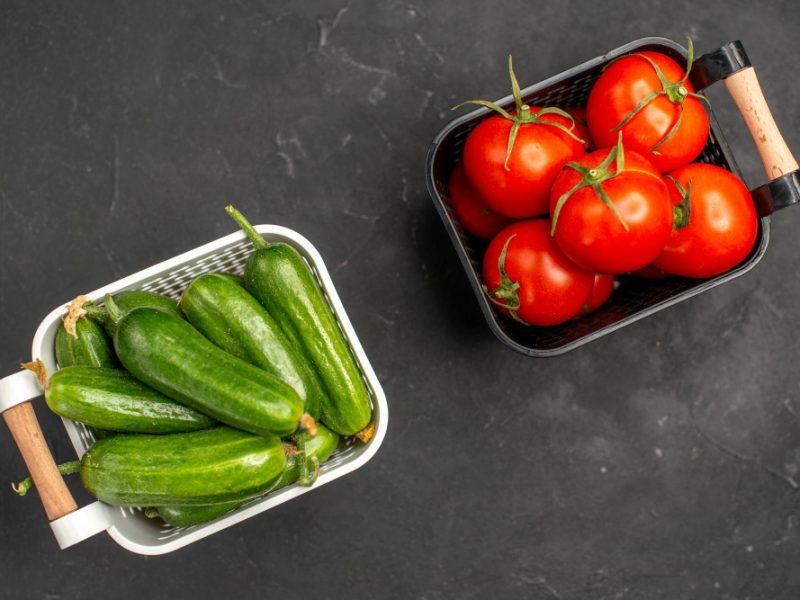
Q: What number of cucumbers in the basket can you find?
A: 8